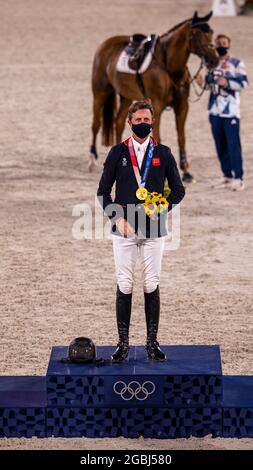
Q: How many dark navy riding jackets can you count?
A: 1